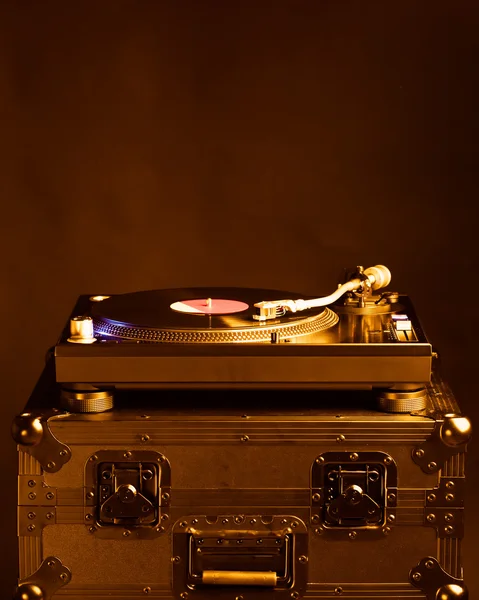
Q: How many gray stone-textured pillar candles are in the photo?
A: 0